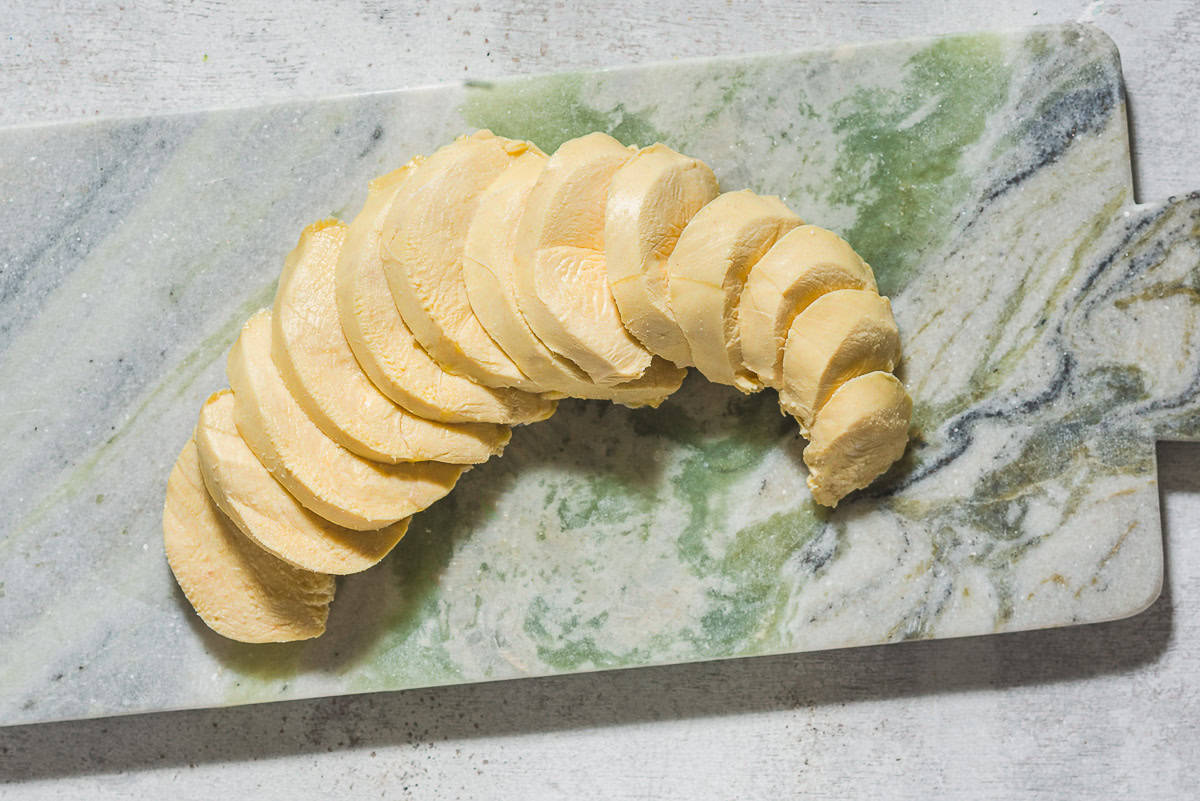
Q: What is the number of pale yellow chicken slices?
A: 13